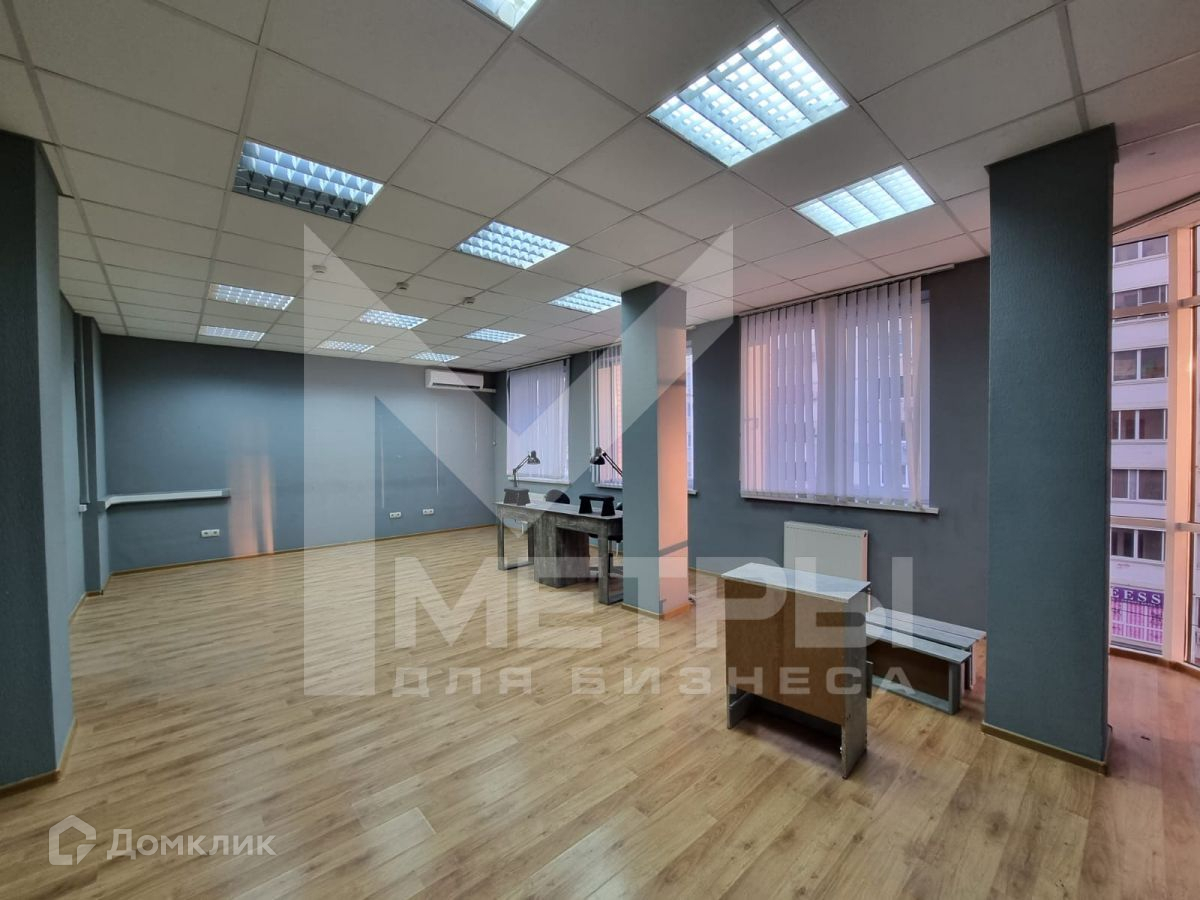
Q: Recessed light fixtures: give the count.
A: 12